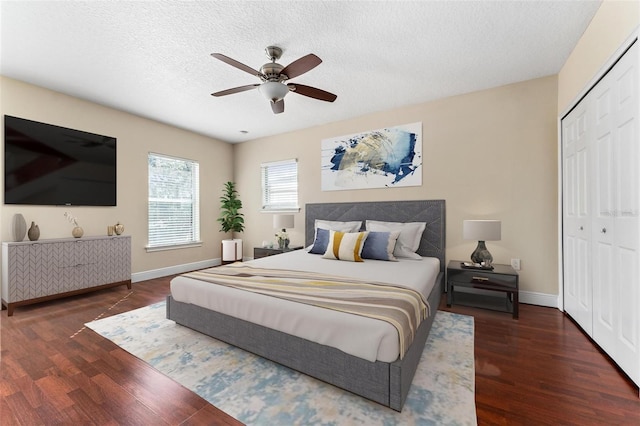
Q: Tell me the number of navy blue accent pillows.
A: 2